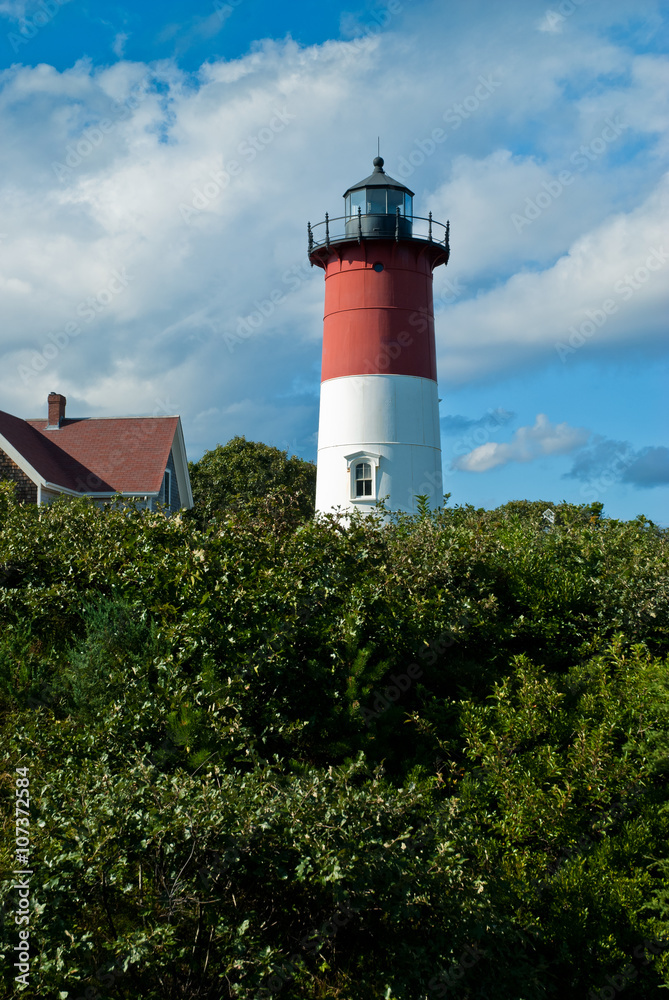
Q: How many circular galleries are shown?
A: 1